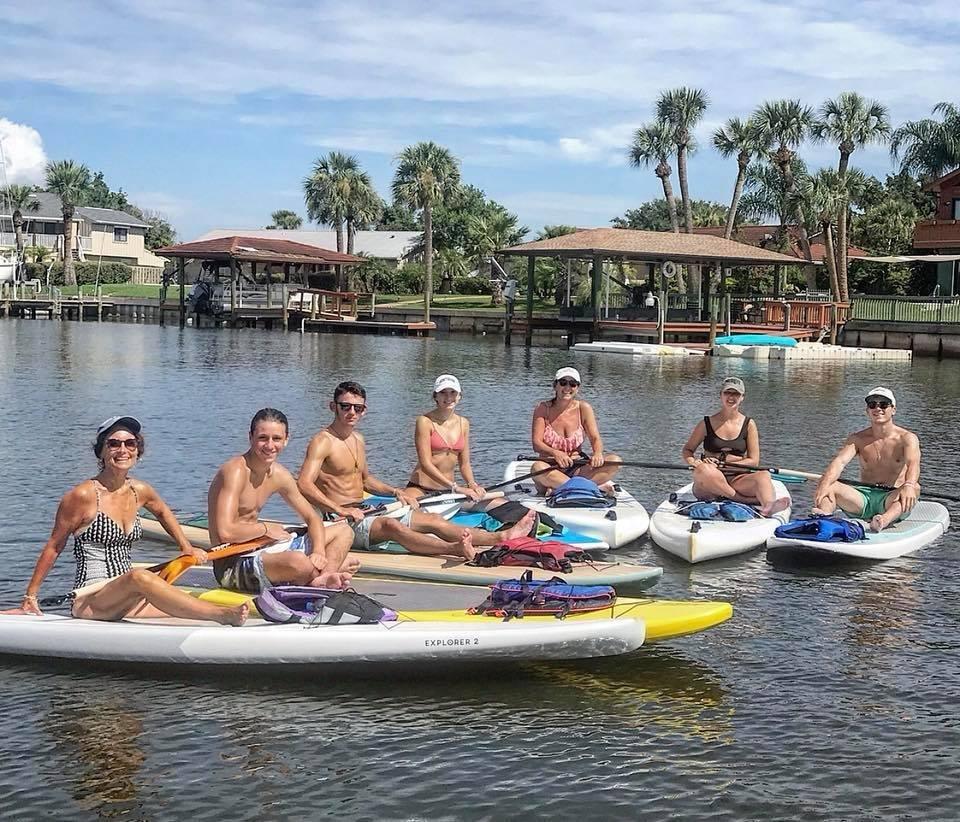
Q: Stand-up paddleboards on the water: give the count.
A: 7